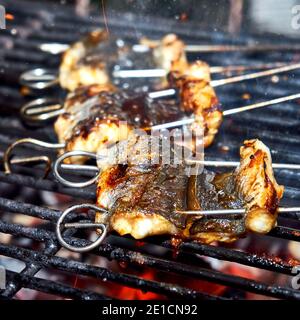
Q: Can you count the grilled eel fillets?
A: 3